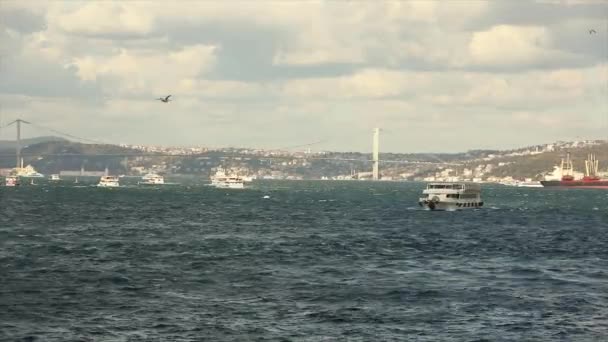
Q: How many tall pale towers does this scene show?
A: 2